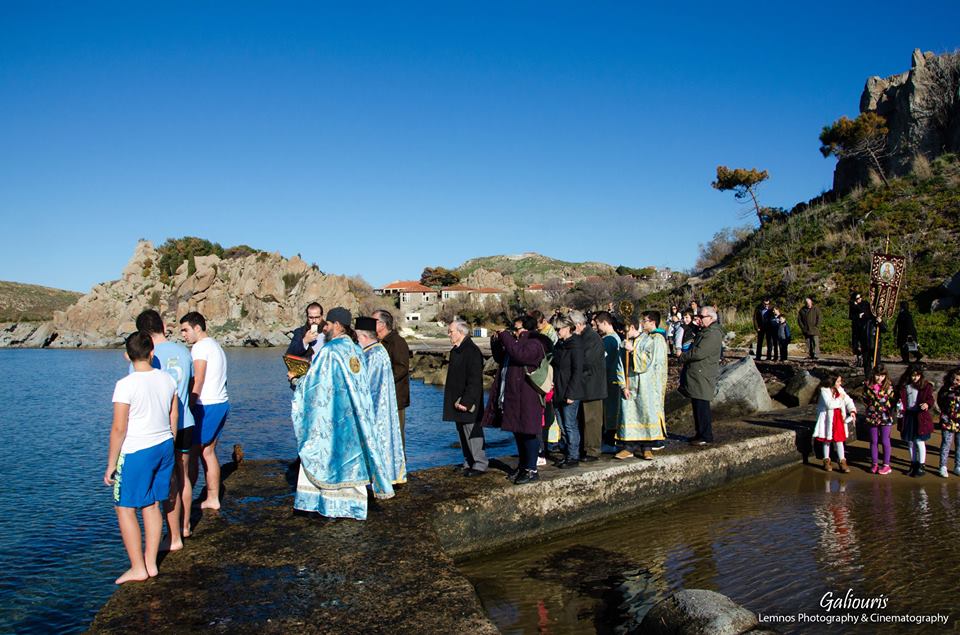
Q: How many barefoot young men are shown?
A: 3